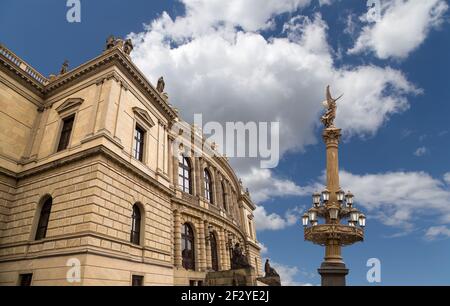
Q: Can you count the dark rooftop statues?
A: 4